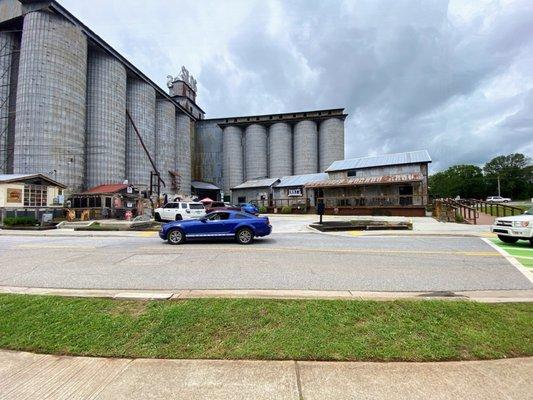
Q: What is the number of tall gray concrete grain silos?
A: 11